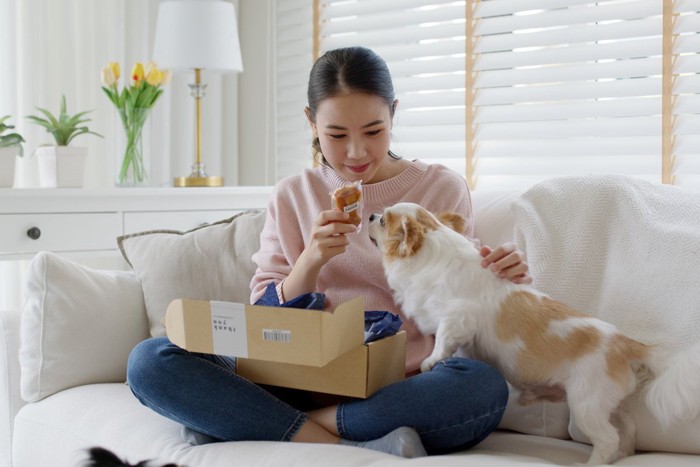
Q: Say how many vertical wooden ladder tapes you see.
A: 3